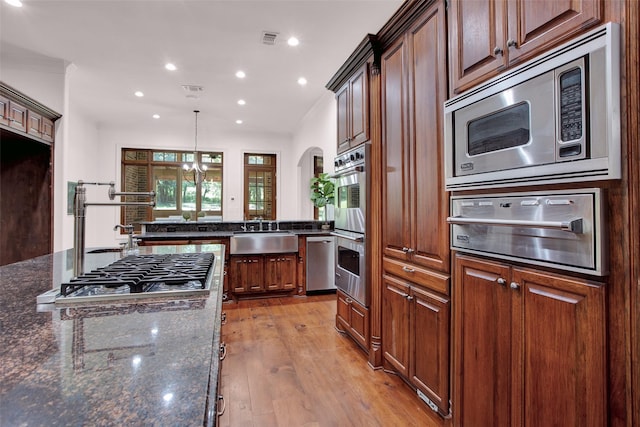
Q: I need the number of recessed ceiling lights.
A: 9